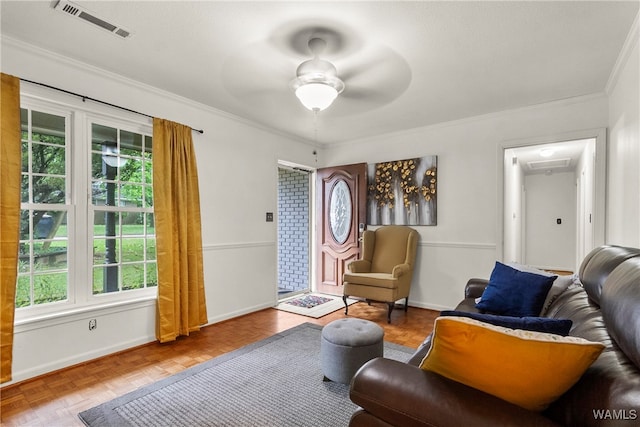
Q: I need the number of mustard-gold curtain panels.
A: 2